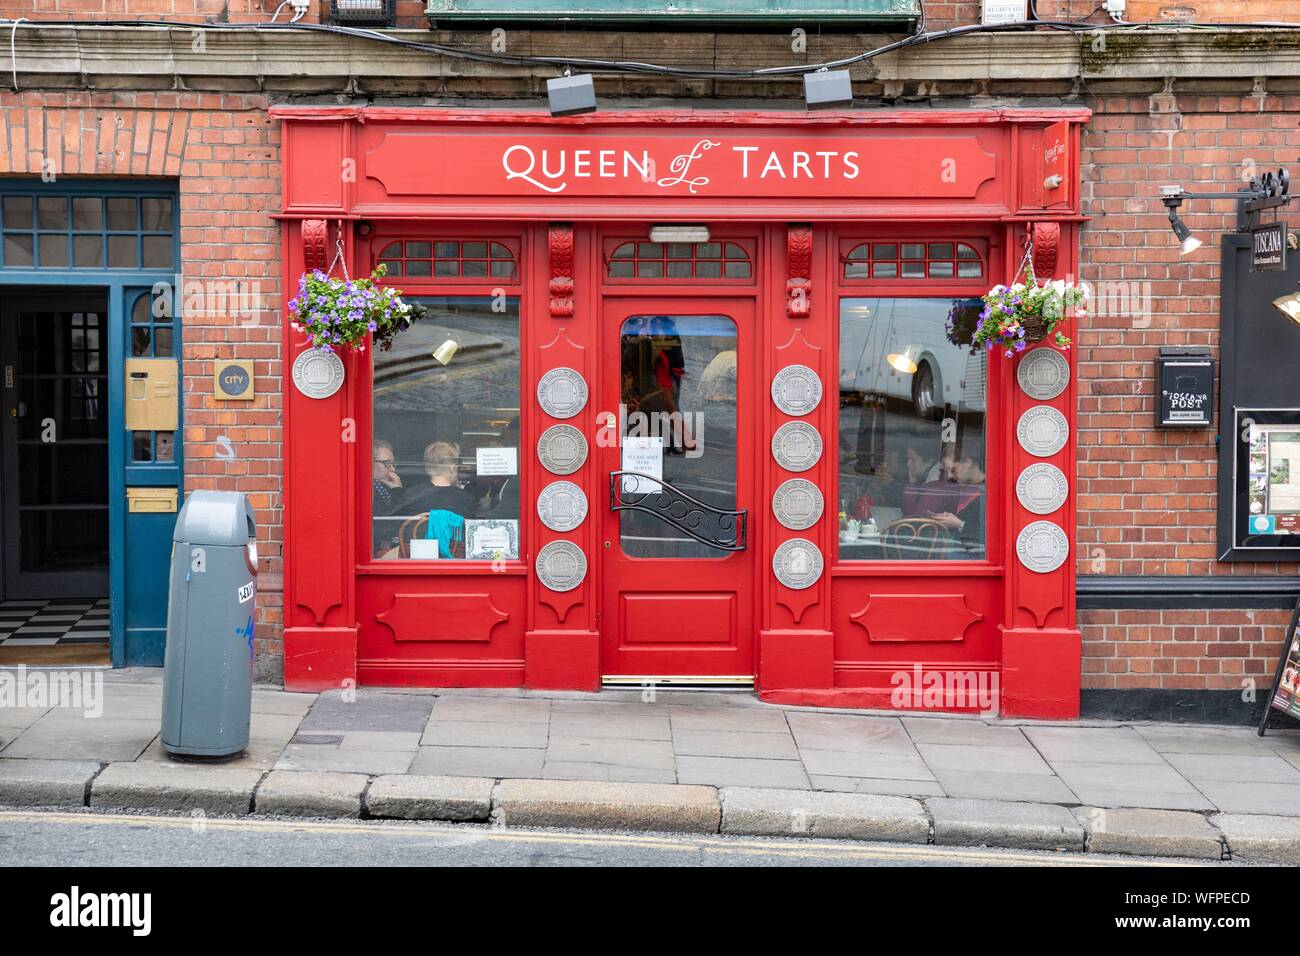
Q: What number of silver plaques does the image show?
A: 13